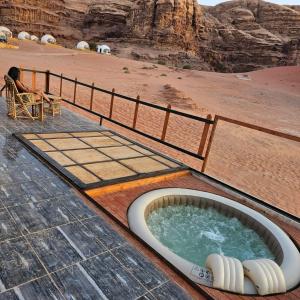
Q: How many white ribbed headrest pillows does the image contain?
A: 2